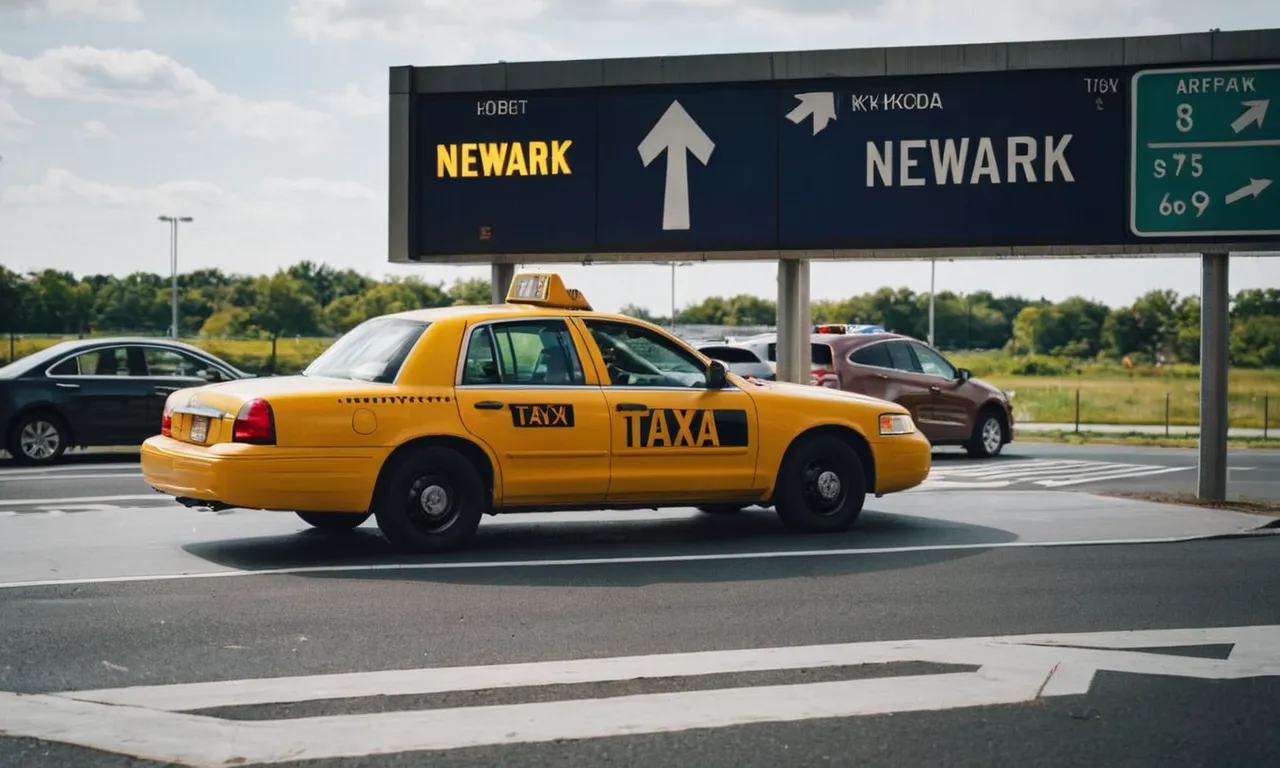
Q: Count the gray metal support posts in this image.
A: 3